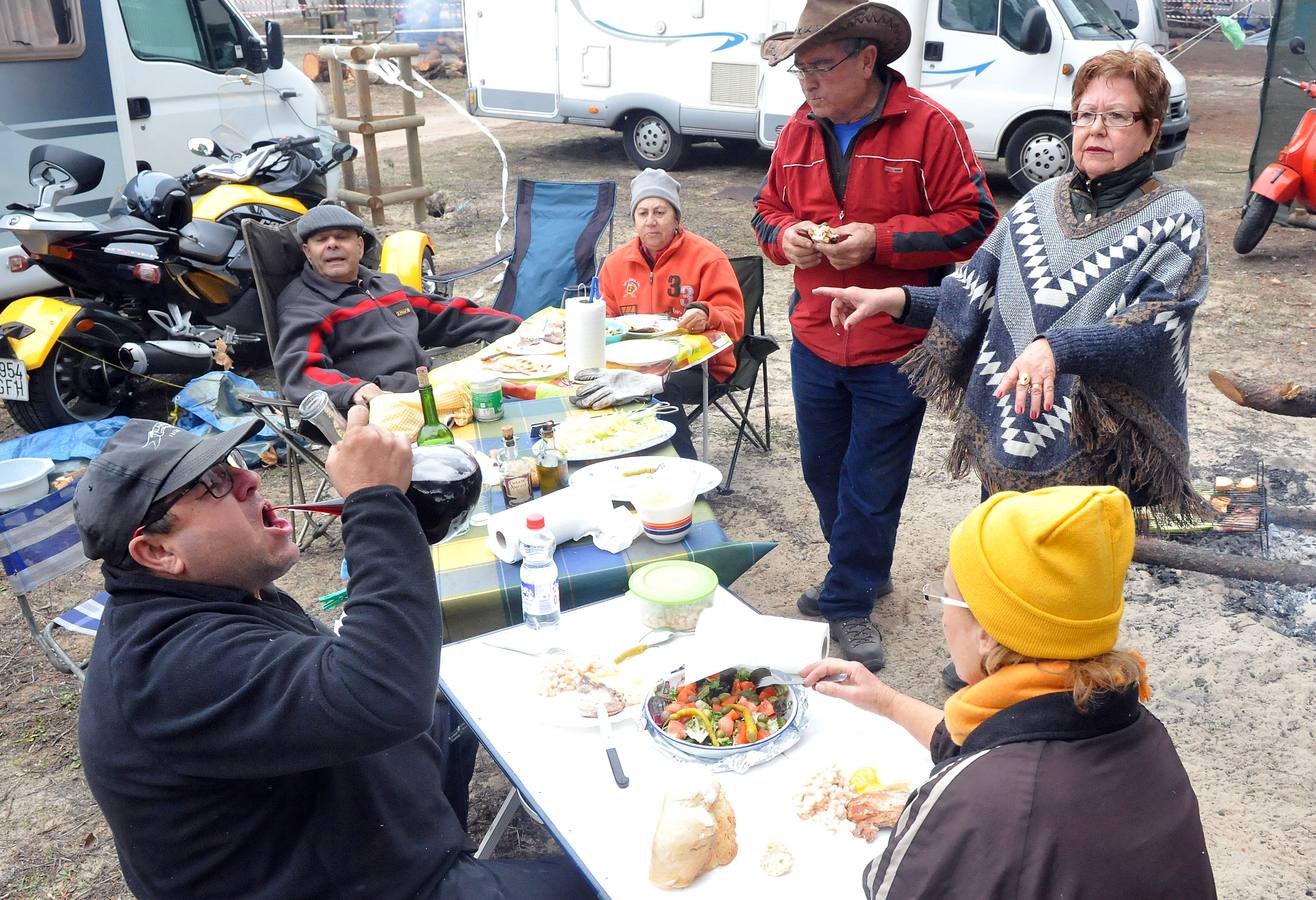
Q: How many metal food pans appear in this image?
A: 1